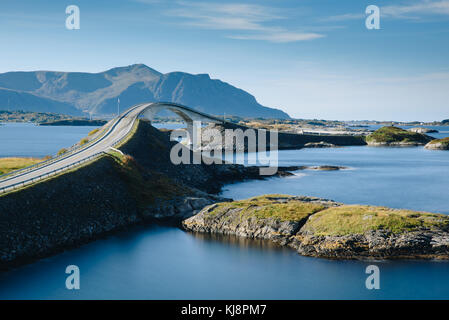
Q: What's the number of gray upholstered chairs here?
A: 0